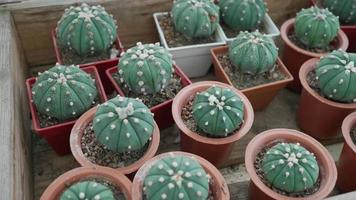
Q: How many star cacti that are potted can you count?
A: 14